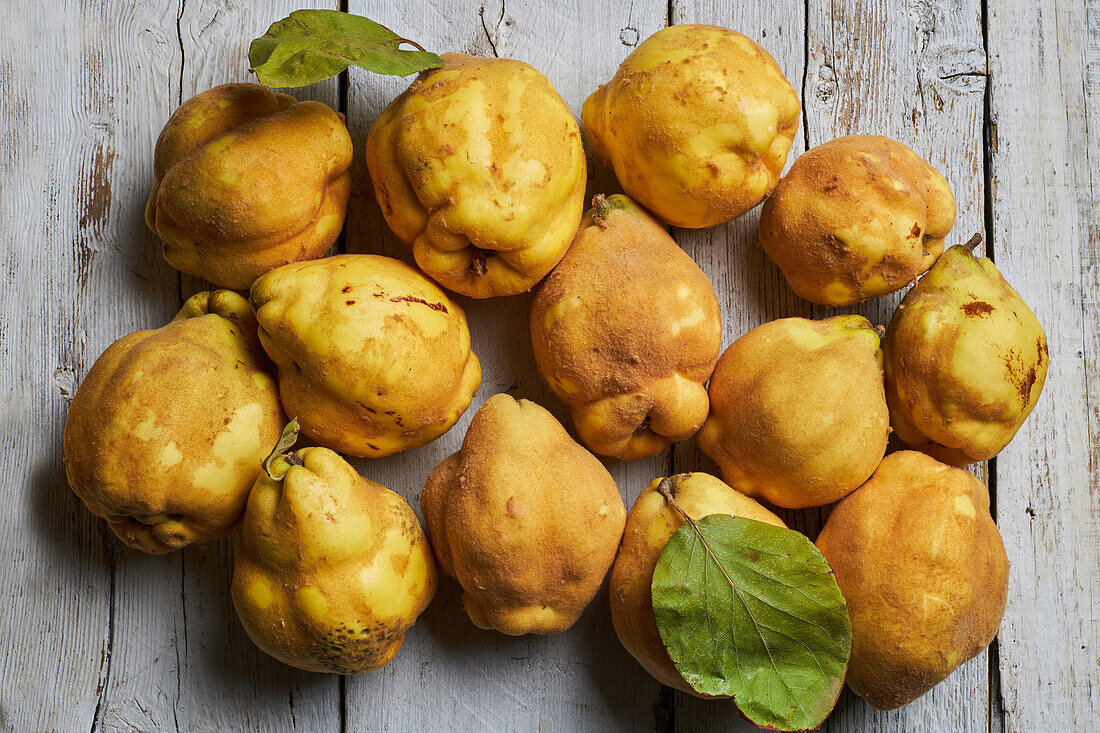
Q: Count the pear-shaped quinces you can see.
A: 13